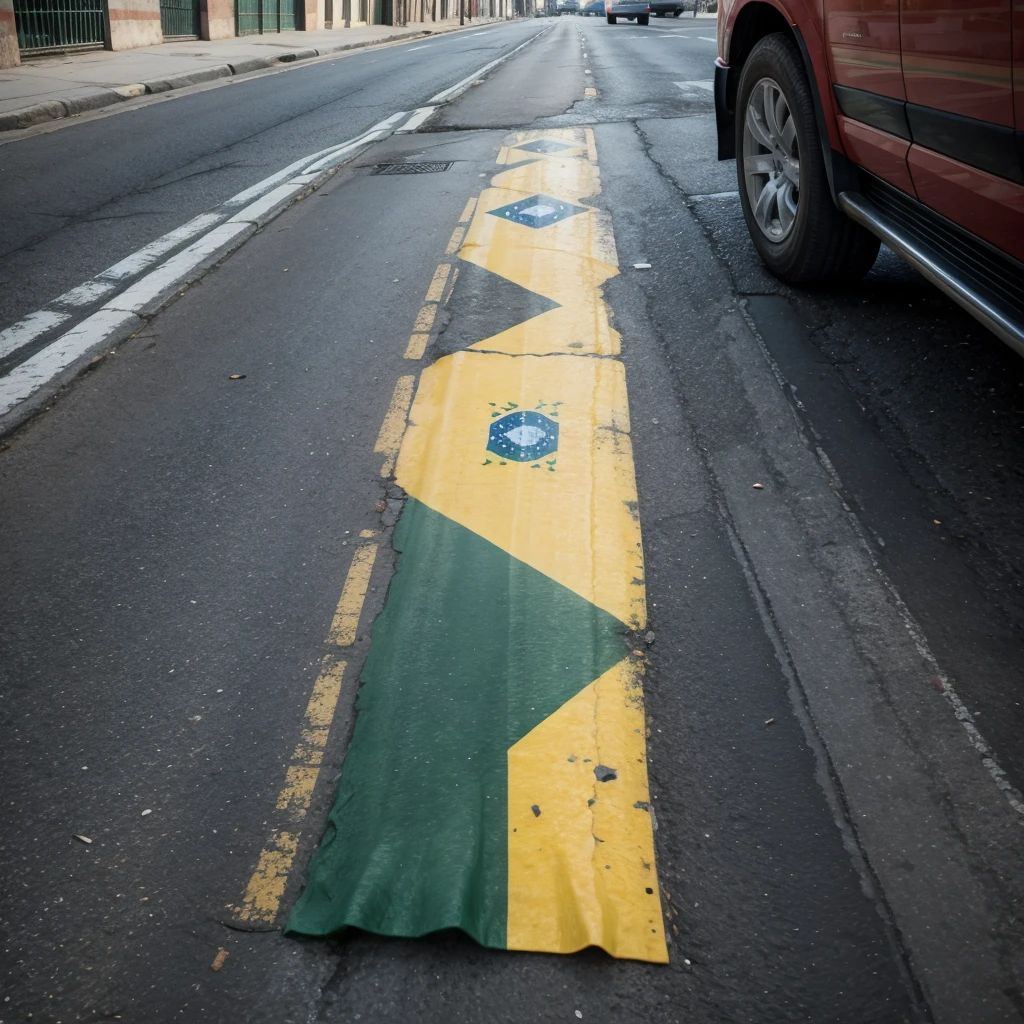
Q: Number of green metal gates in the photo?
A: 3